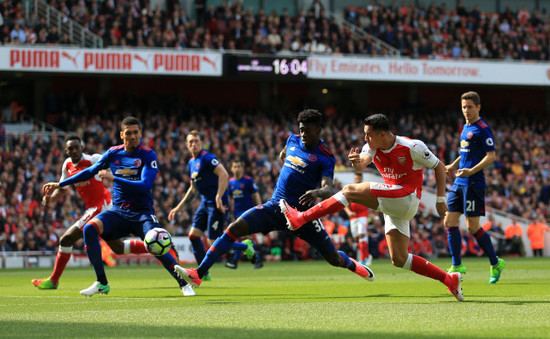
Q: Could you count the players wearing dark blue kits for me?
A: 5